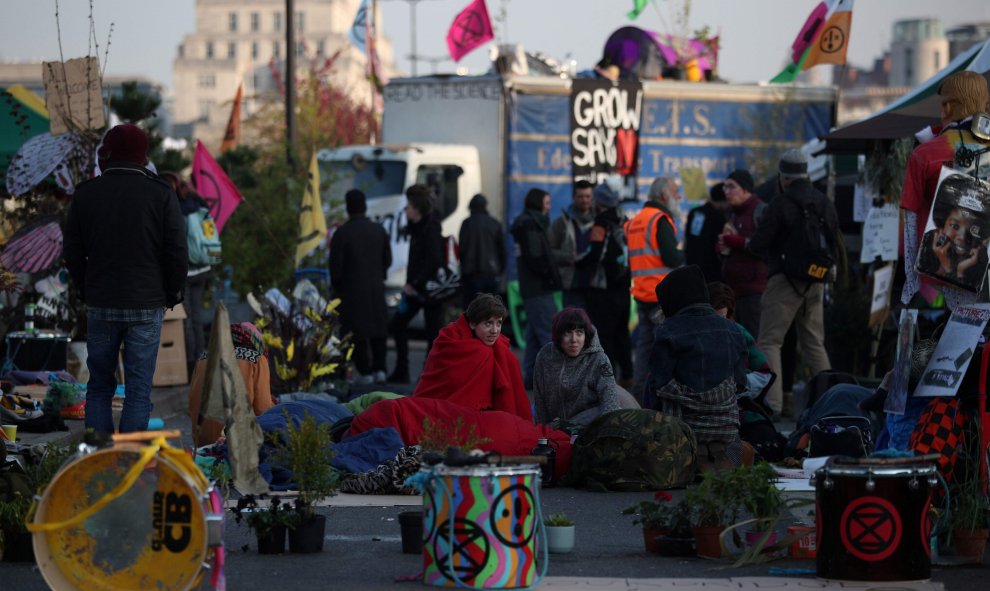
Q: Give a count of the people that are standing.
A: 12